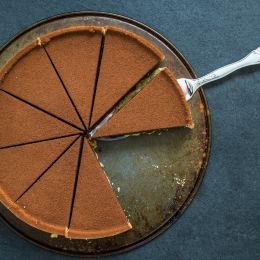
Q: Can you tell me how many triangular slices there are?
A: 8